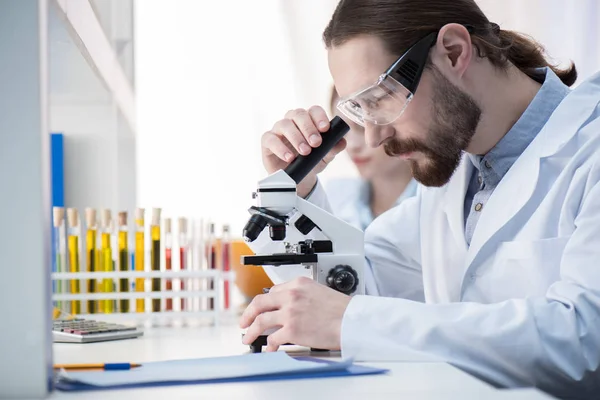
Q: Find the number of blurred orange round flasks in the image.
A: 1